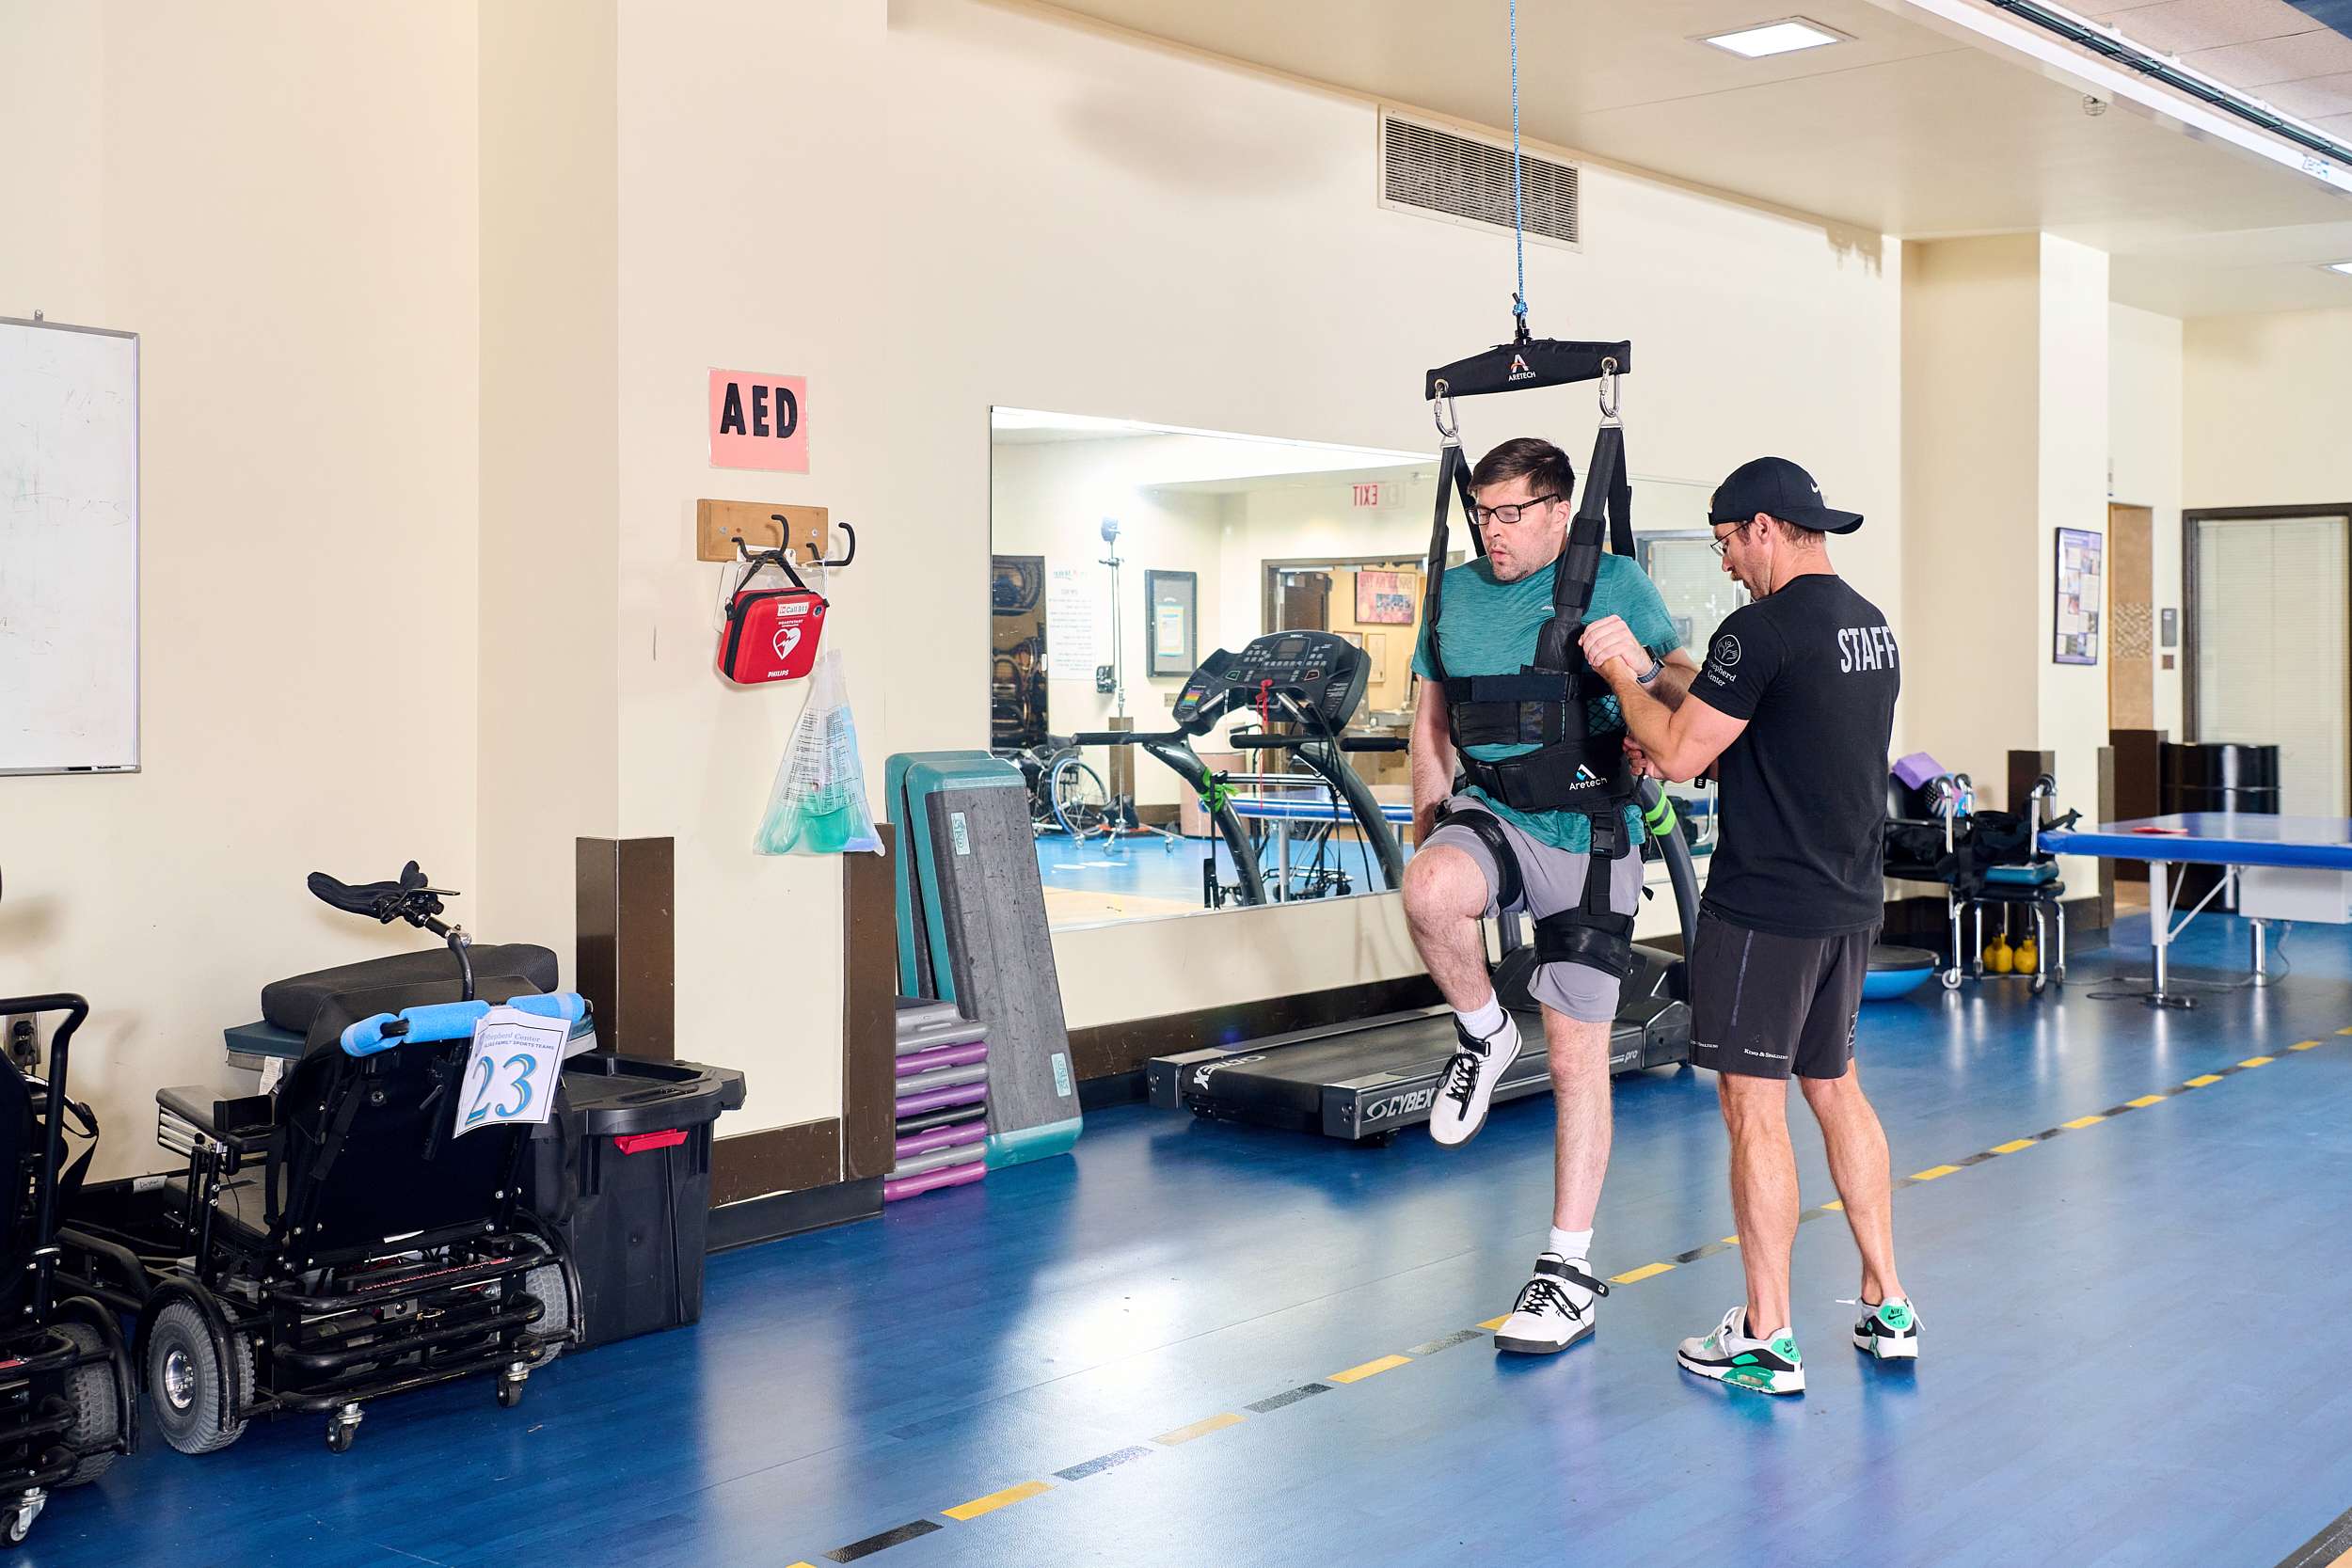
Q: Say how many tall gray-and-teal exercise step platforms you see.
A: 2